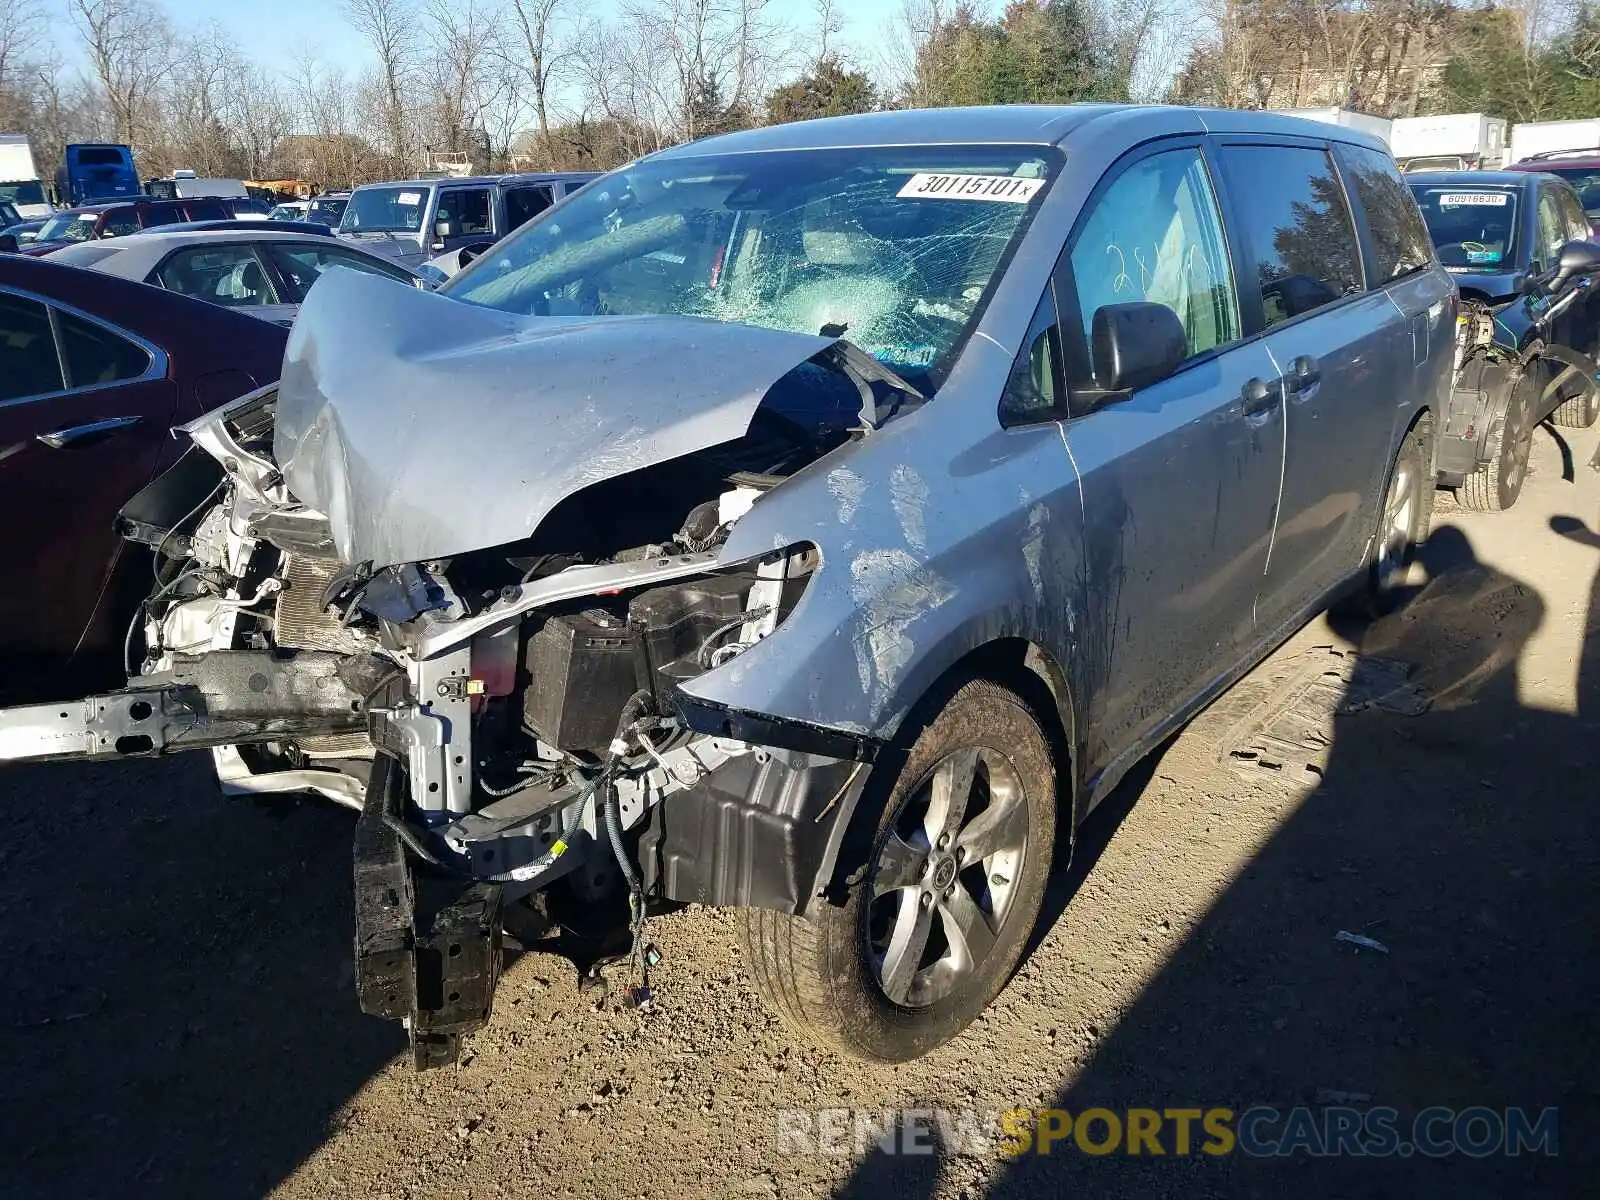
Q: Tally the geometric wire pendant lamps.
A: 0